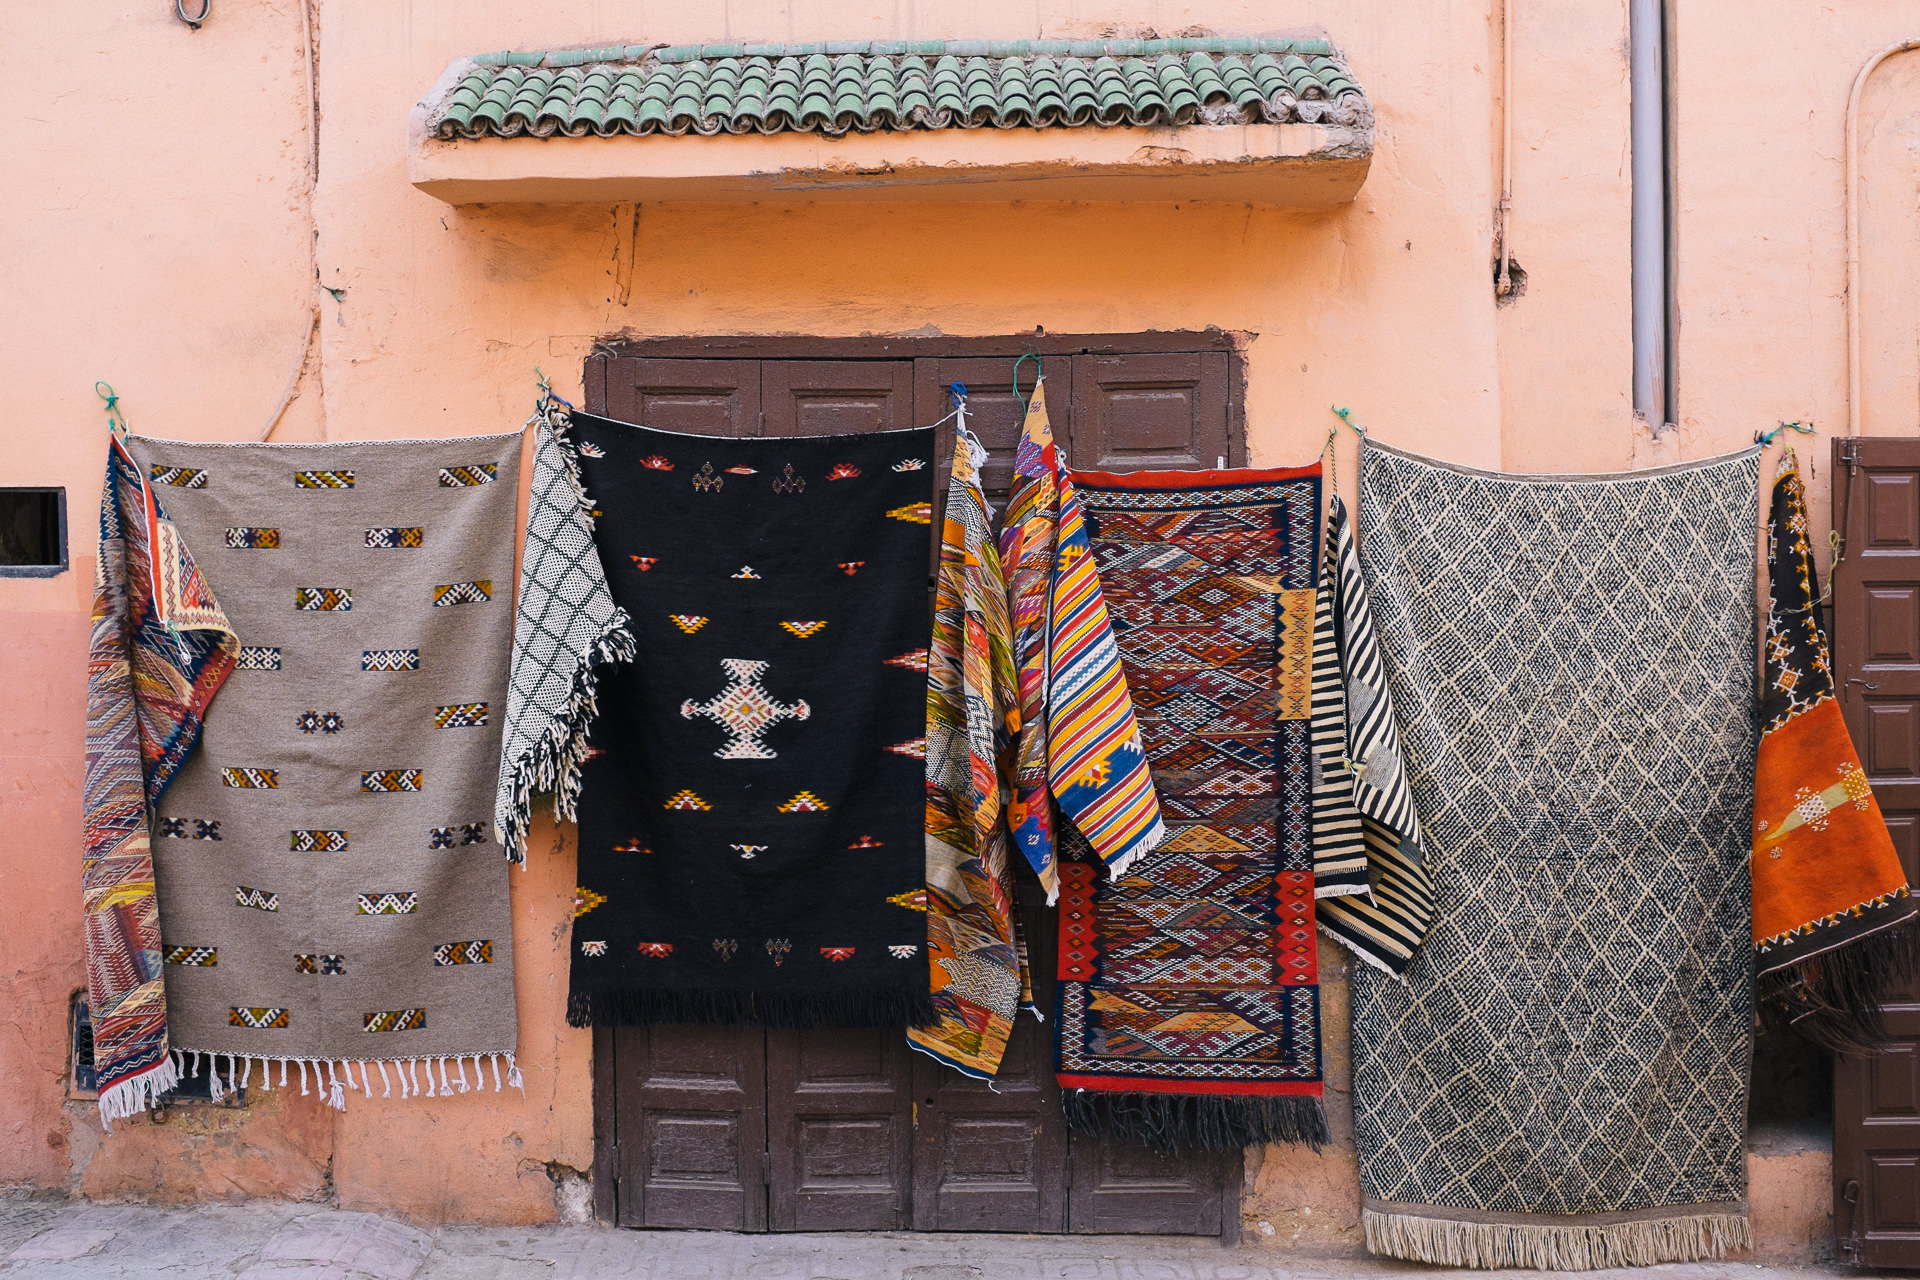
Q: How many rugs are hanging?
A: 11